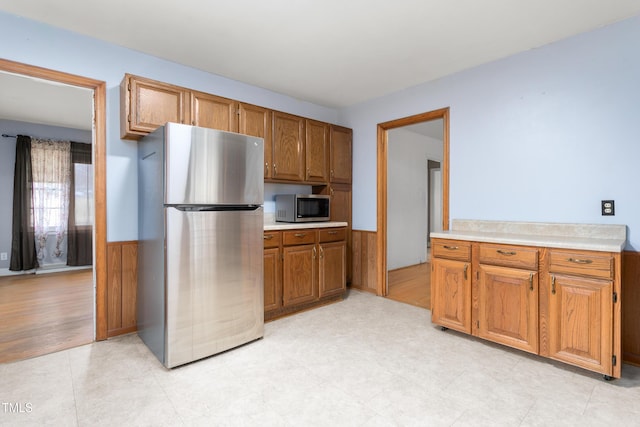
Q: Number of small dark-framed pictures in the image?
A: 0